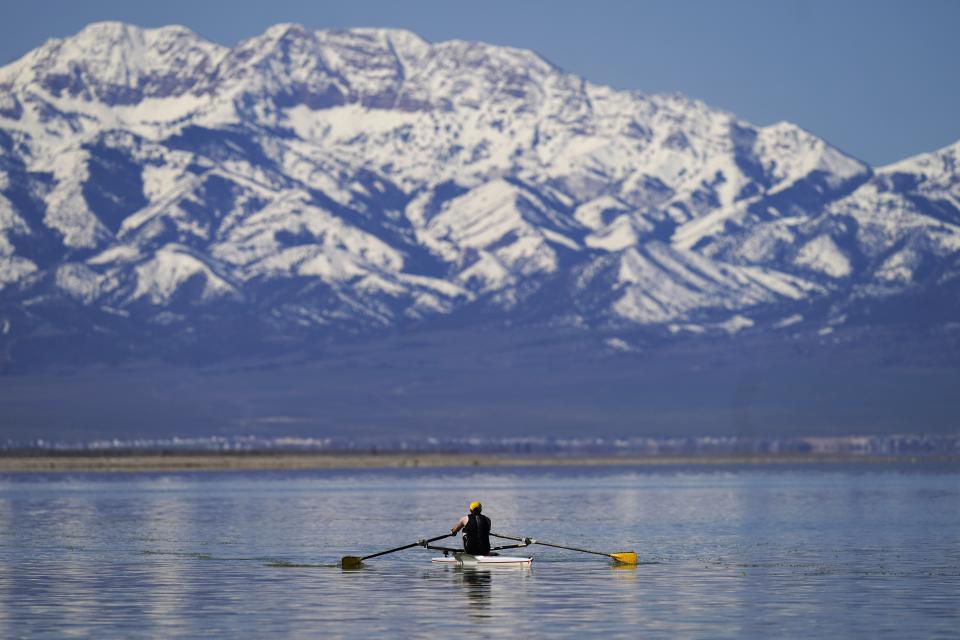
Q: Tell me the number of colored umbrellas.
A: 0